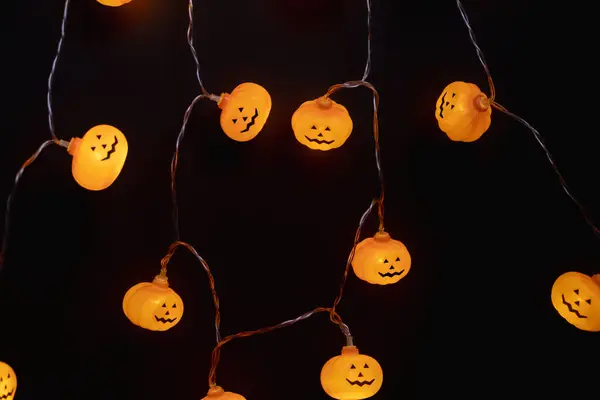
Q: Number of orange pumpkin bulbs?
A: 11